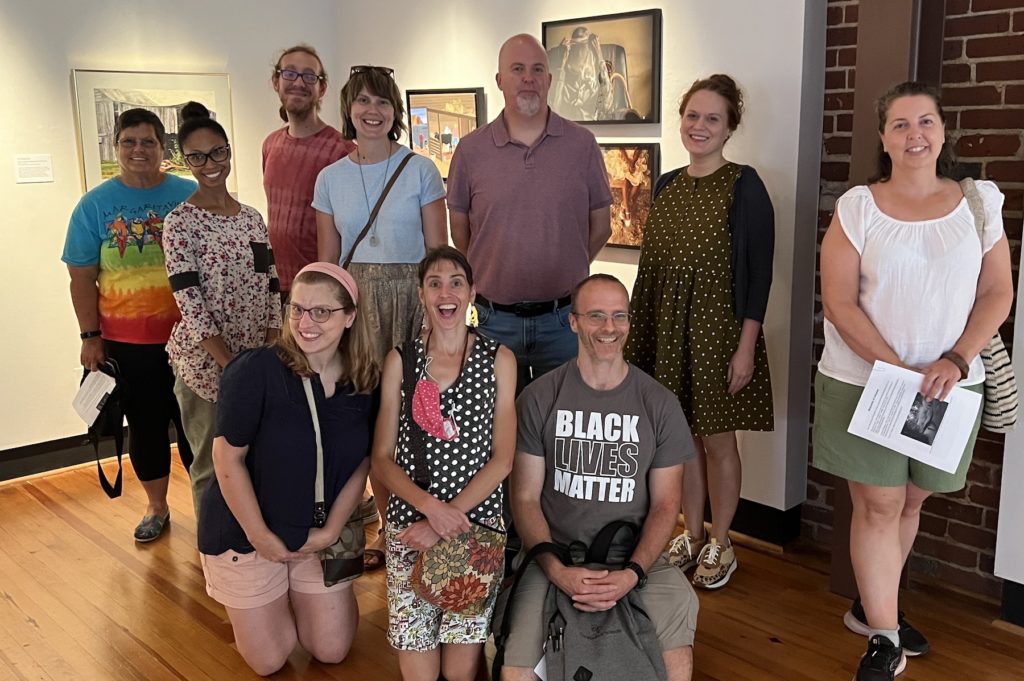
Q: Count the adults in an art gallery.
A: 10